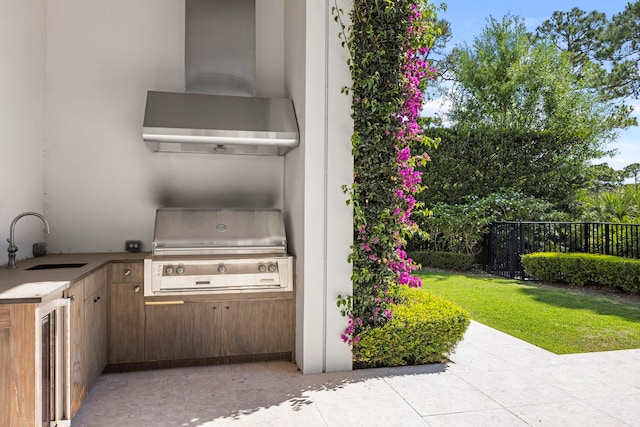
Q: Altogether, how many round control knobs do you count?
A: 5